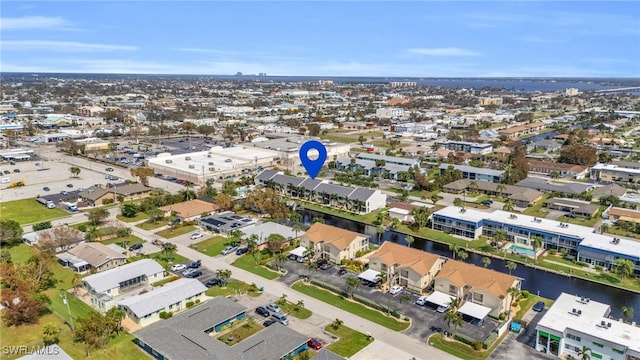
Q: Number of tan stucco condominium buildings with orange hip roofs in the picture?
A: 3